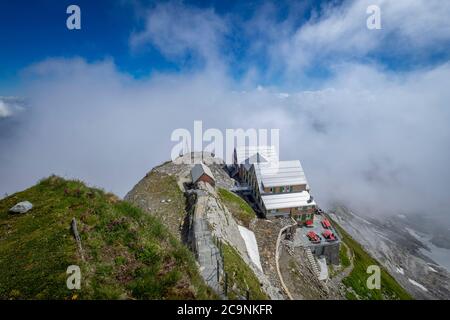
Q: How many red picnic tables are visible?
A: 4